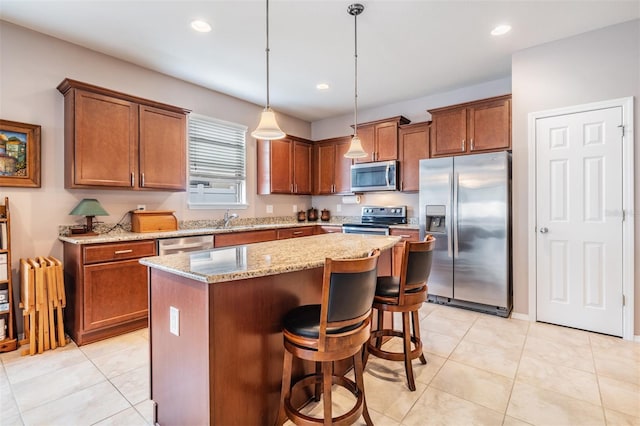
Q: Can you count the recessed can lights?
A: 3